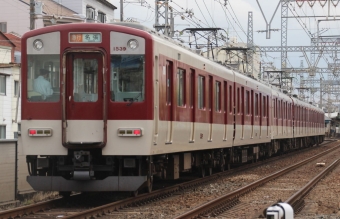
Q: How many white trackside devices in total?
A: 1